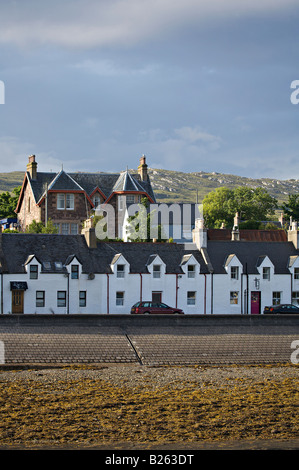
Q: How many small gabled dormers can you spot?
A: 8